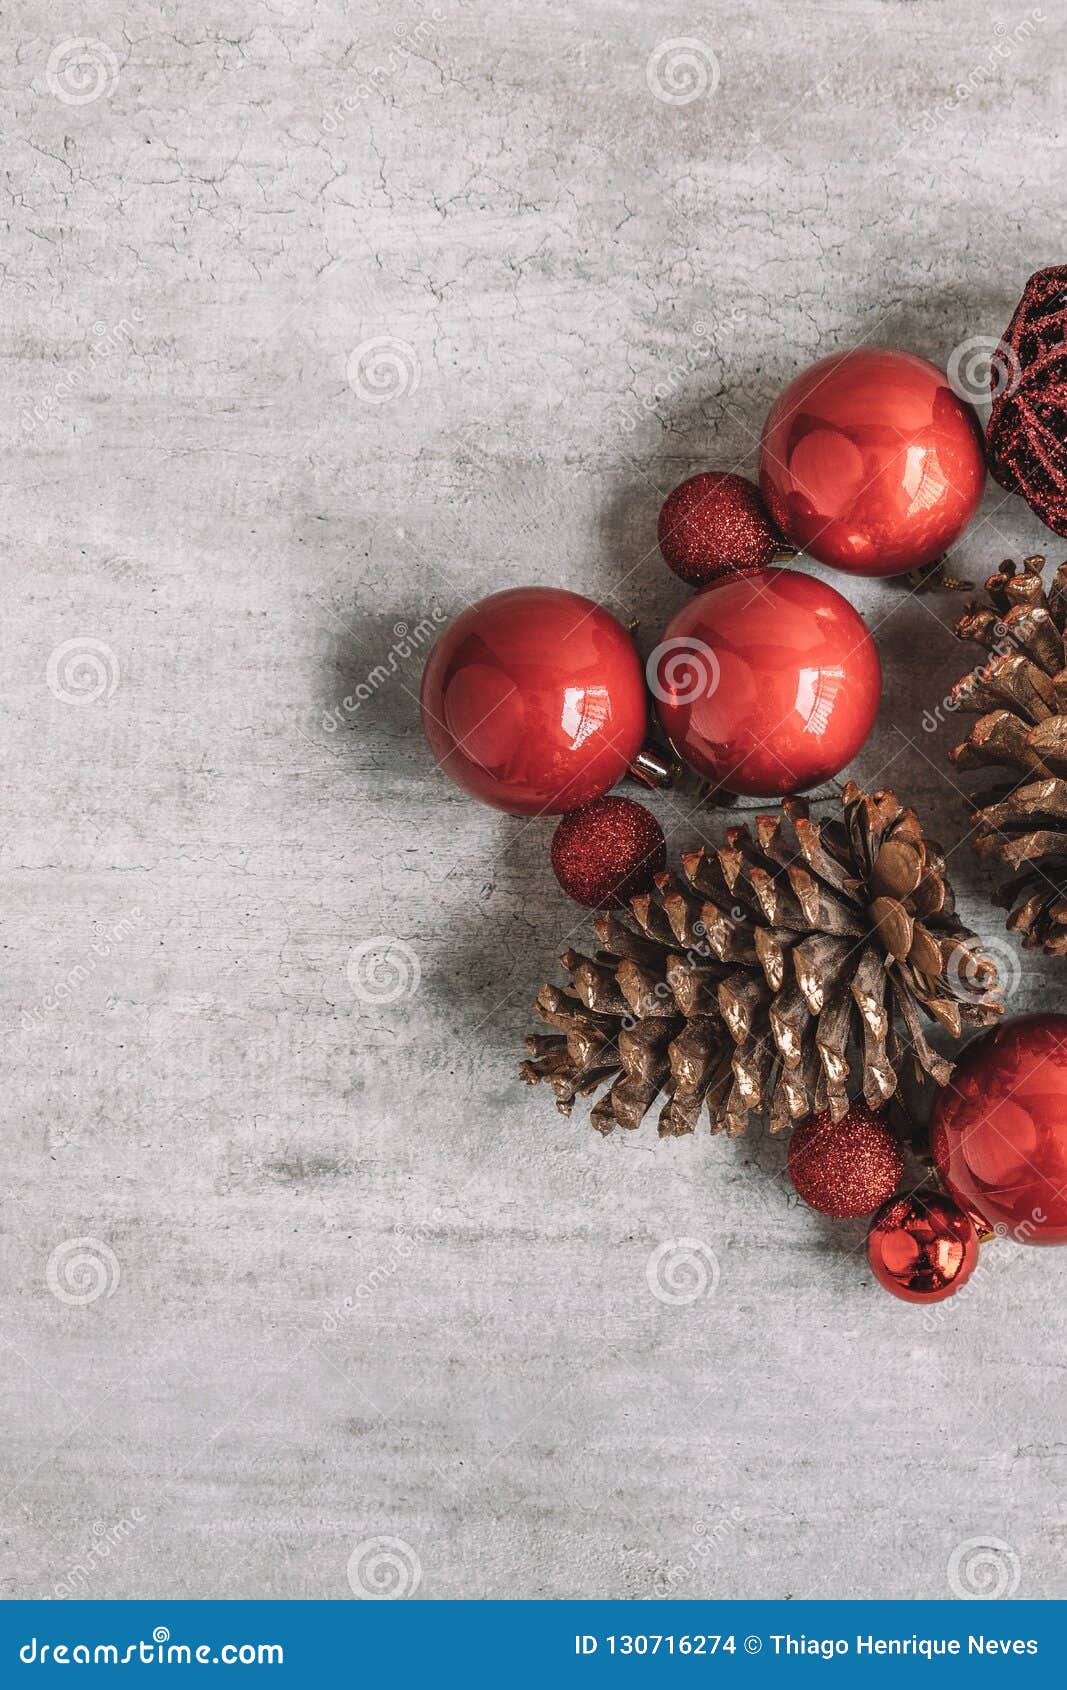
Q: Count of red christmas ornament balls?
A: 9